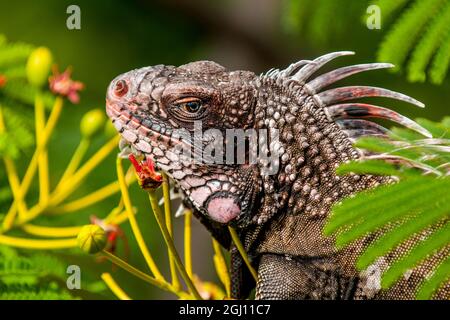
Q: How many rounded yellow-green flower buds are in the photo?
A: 3